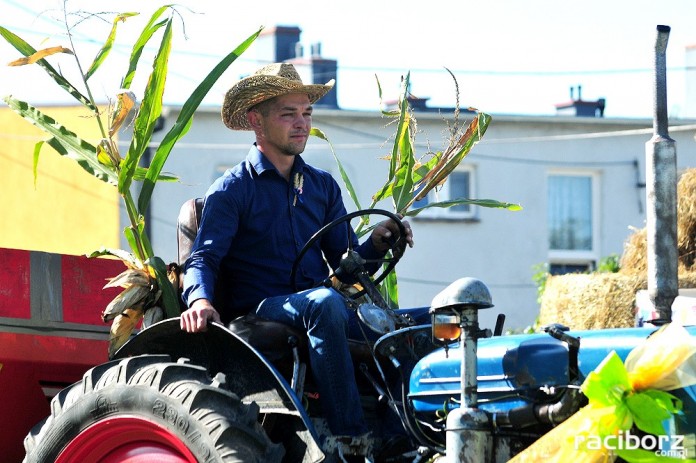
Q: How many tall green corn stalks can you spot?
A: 2